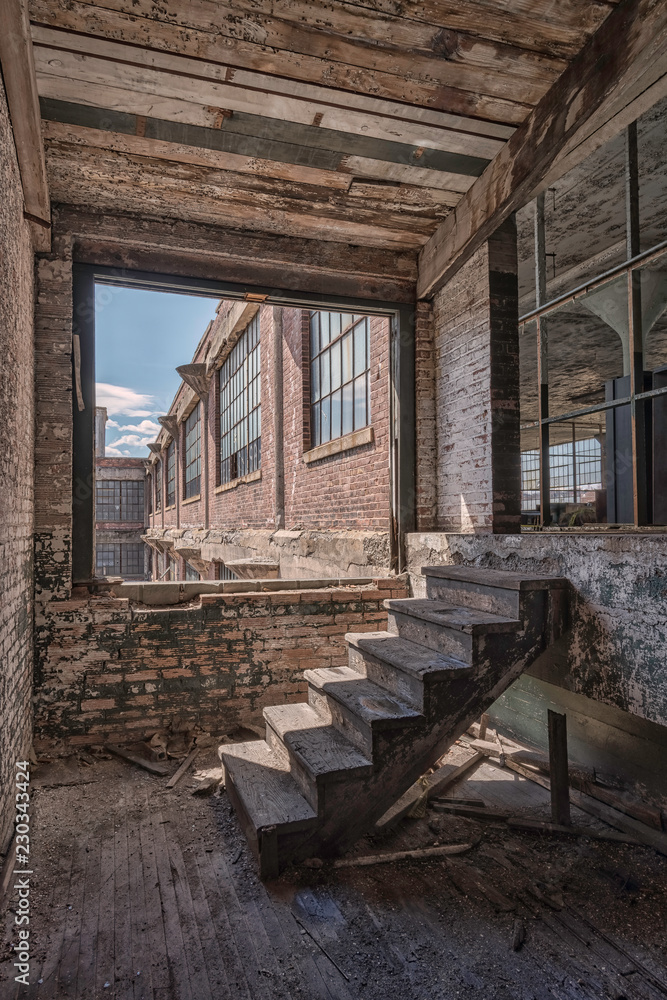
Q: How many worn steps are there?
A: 6